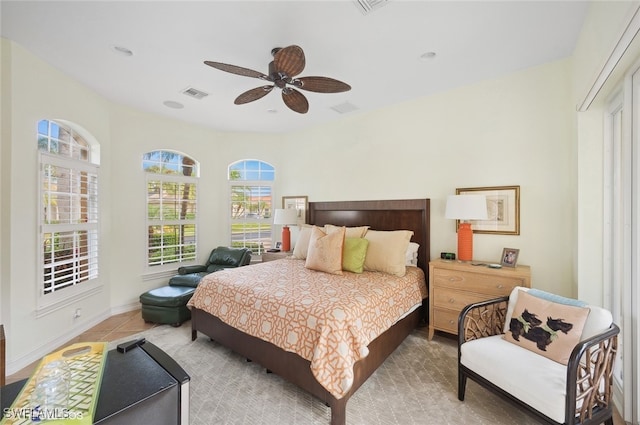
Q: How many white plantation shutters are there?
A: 3